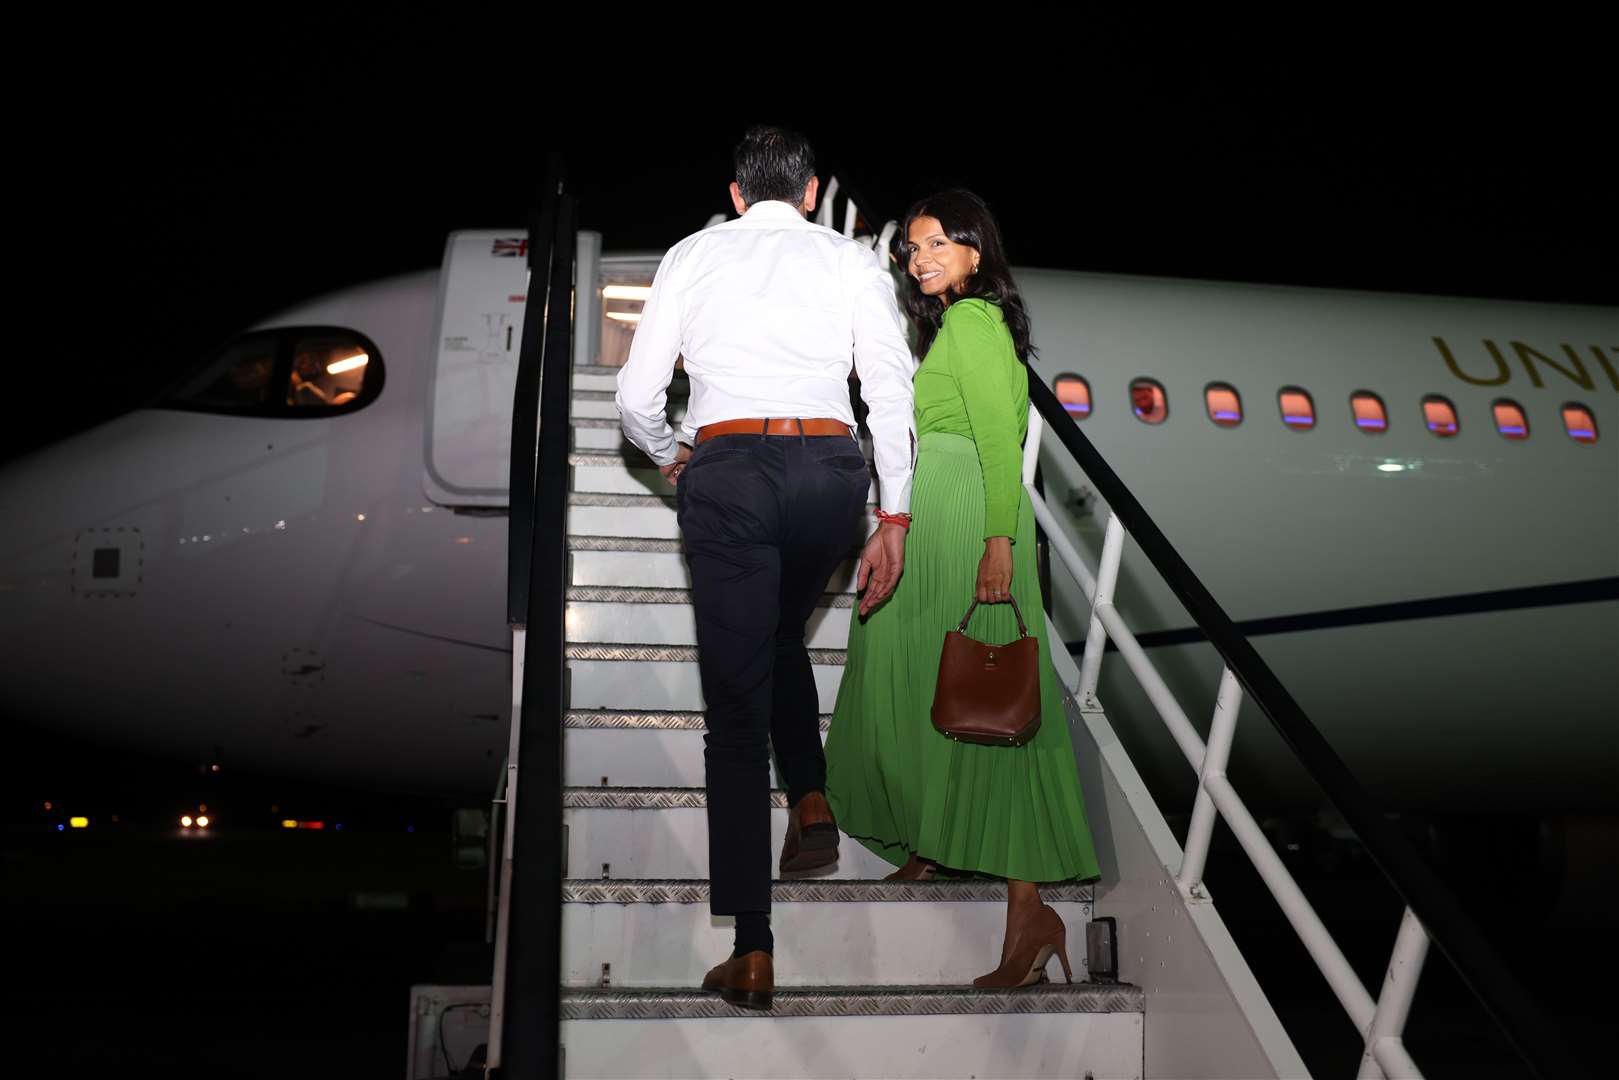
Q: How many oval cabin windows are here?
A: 8